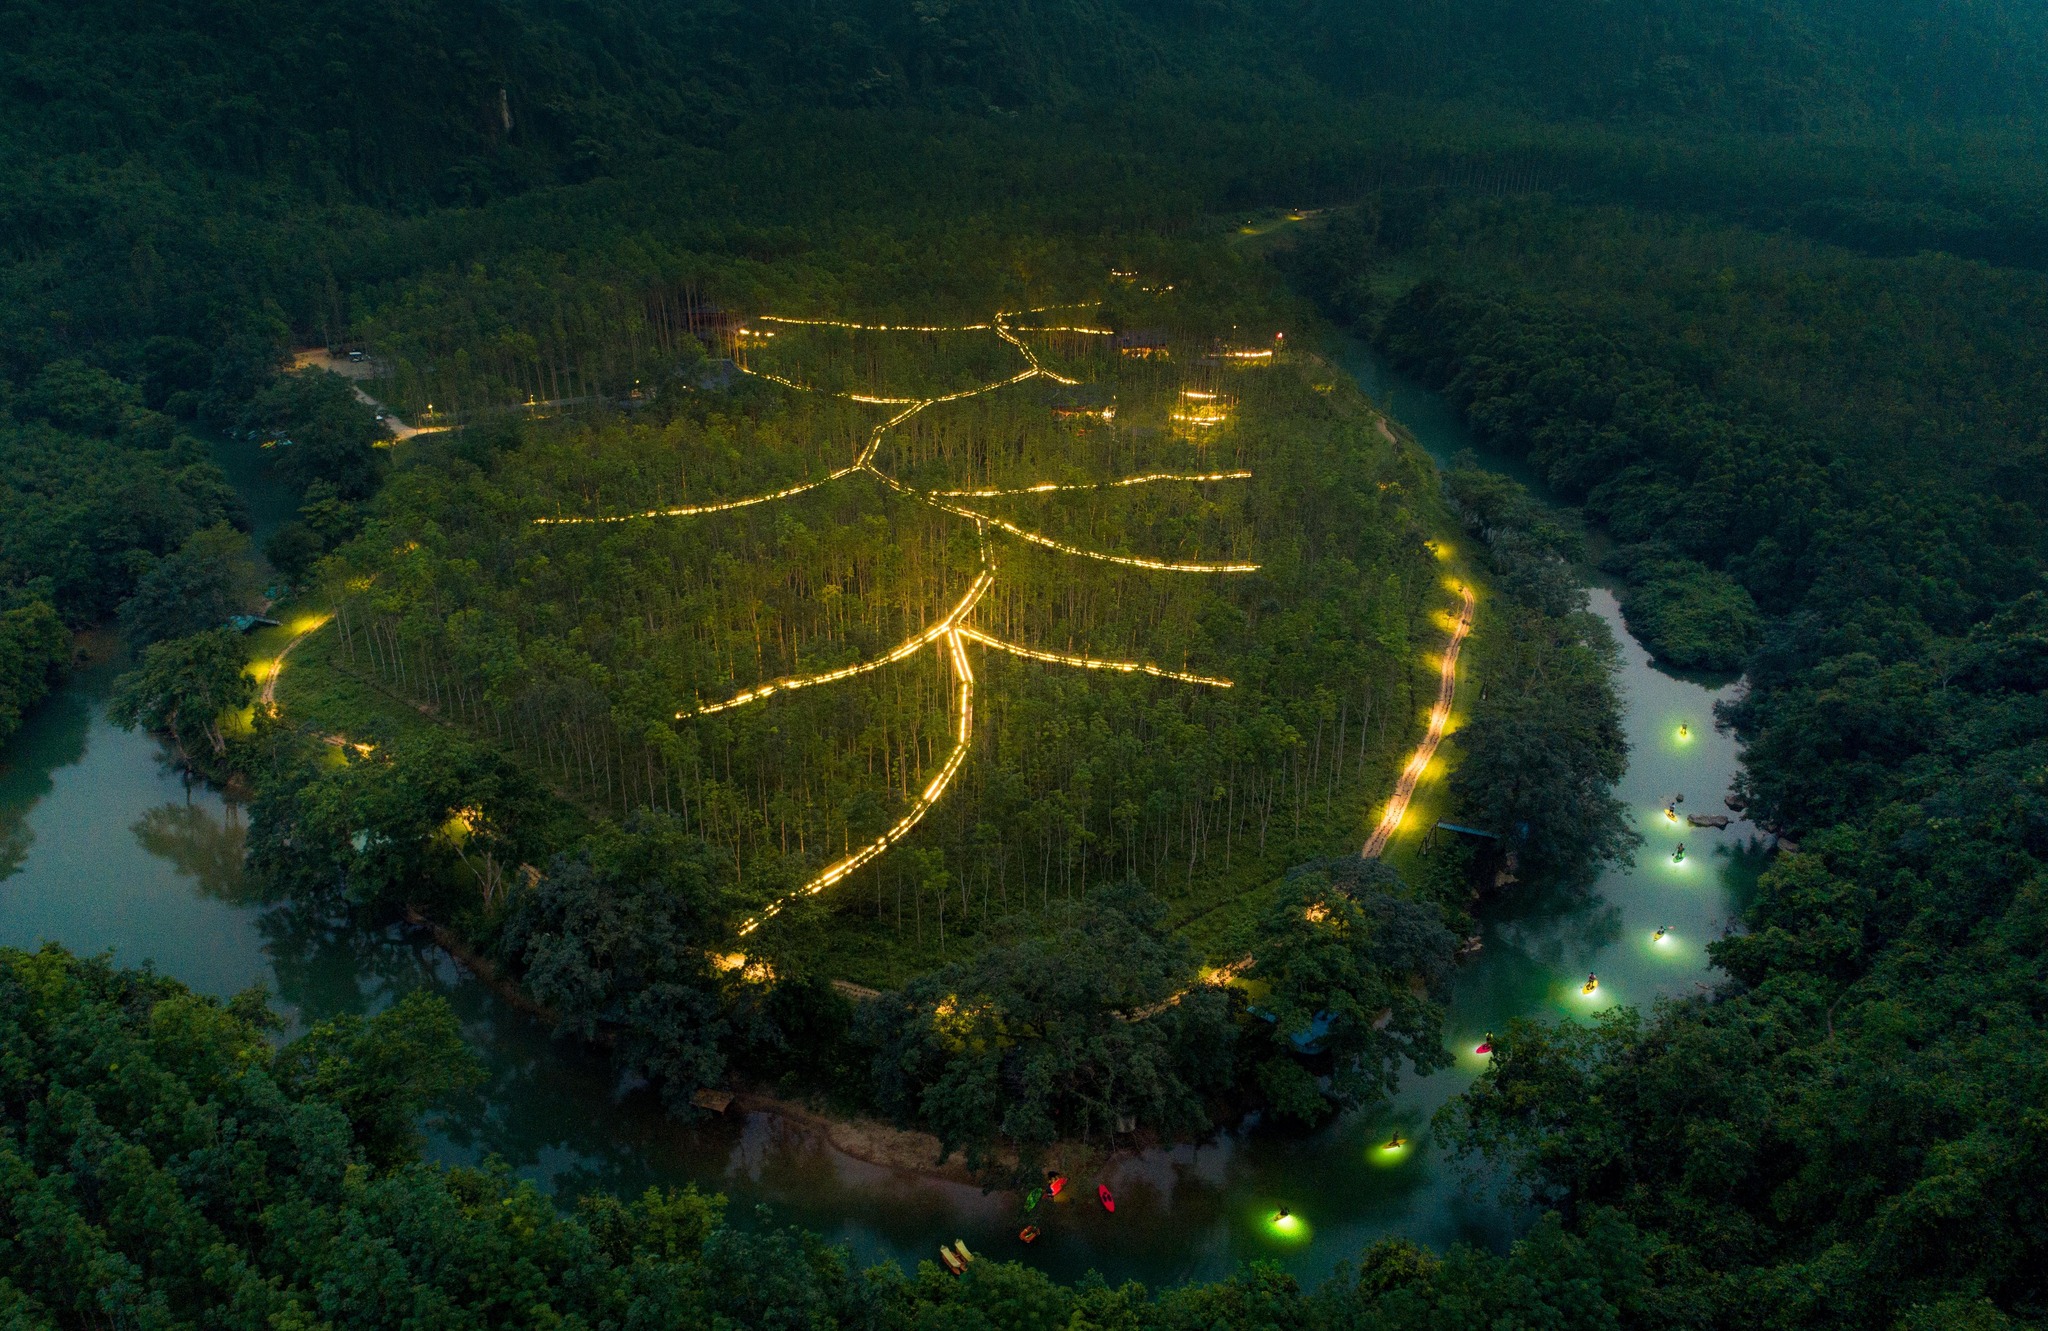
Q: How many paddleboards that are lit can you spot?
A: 8